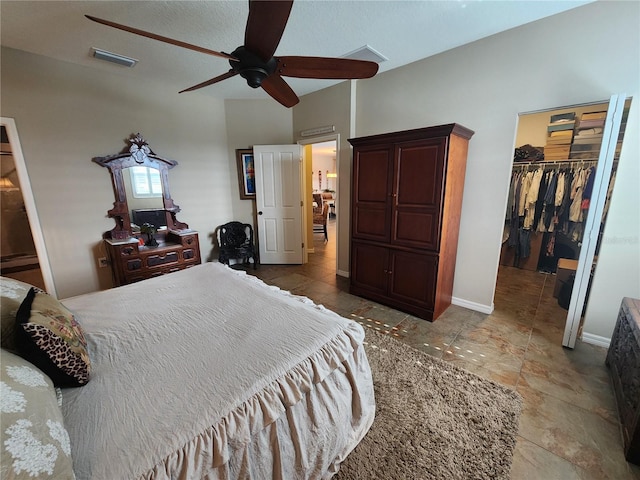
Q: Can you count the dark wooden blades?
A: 5